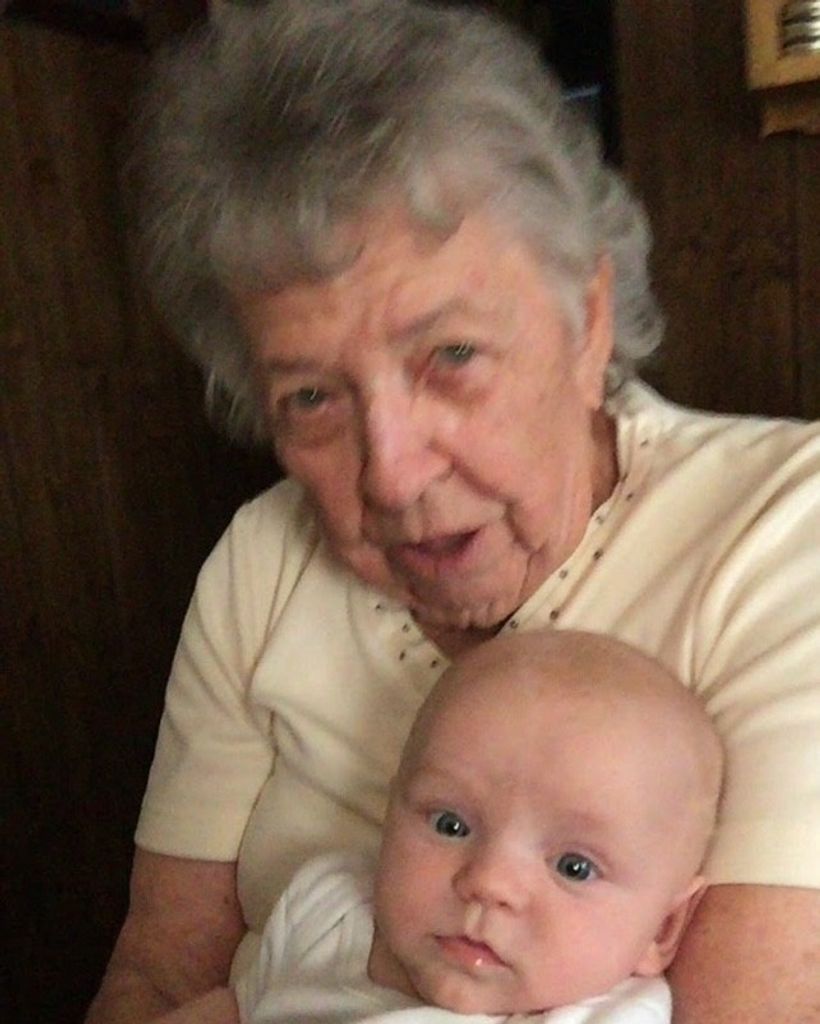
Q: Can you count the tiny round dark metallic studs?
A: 12